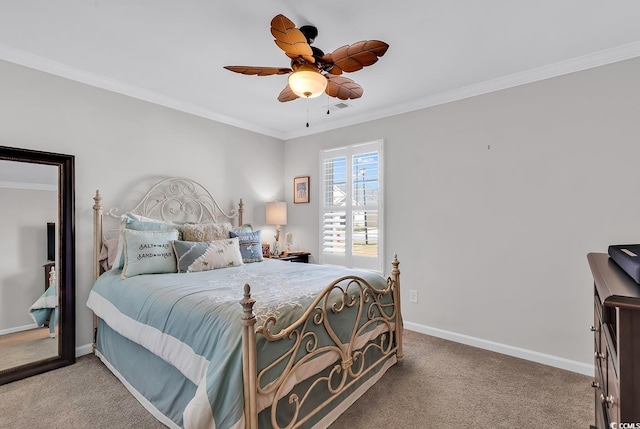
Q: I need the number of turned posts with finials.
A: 4